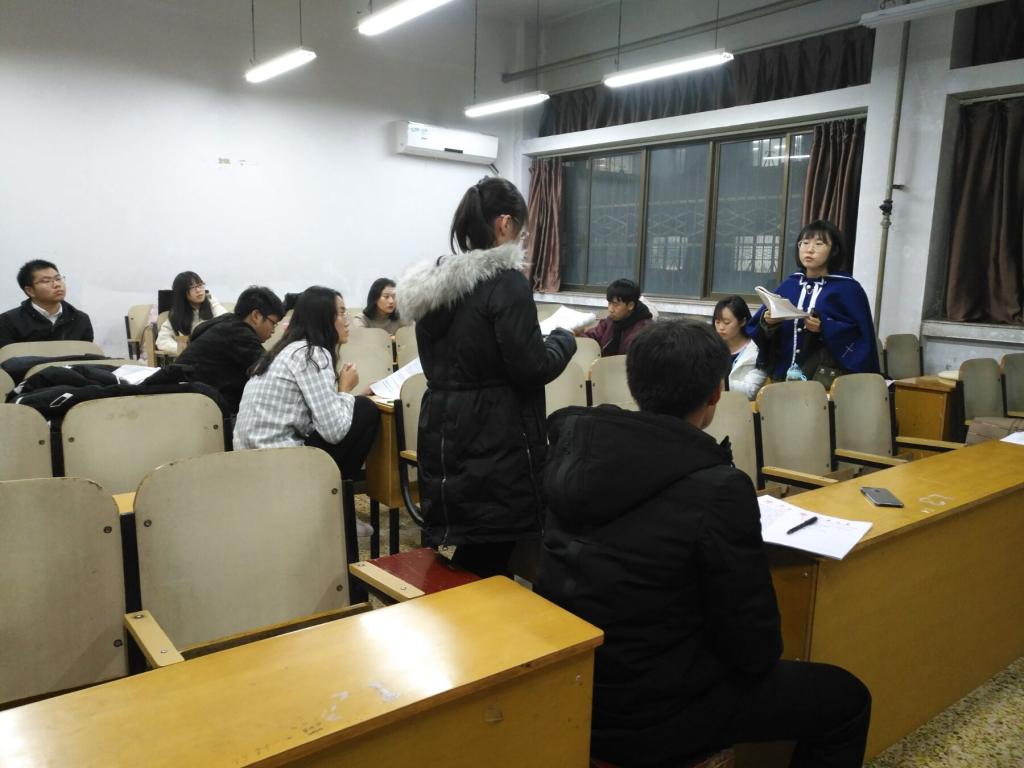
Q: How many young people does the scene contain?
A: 10